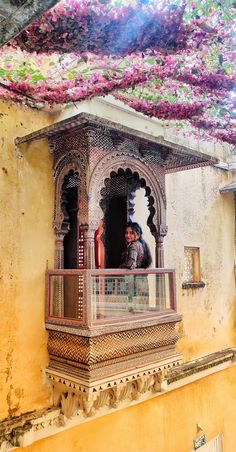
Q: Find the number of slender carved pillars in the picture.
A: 3